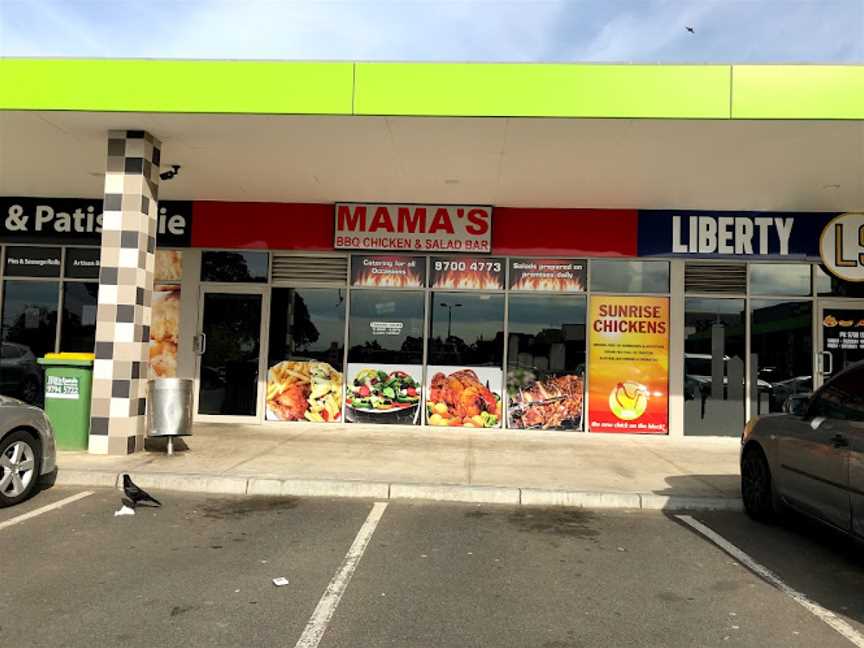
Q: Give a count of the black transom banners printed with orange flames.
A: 3